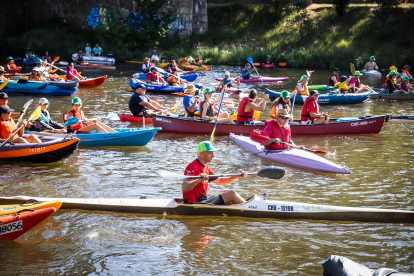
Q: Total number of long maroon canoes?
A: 1